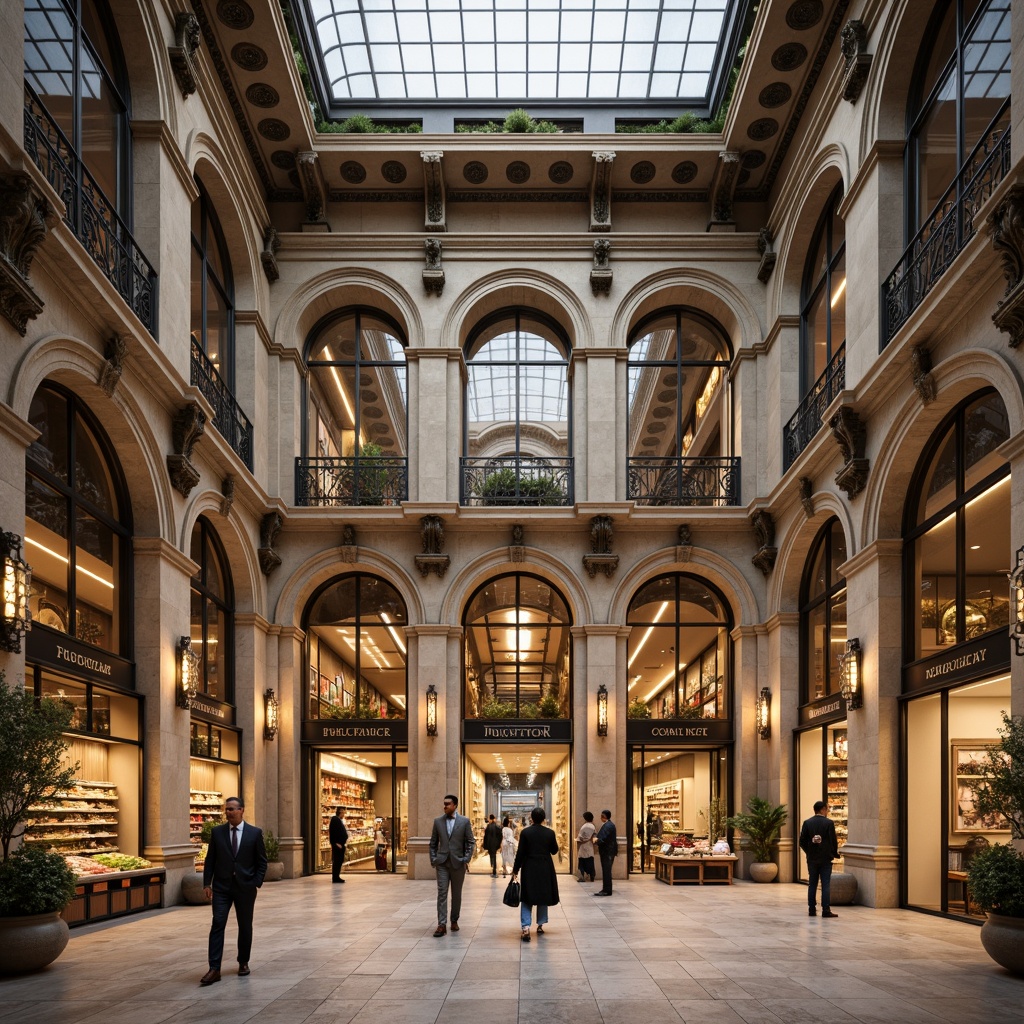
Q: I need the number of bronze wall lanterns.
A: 8